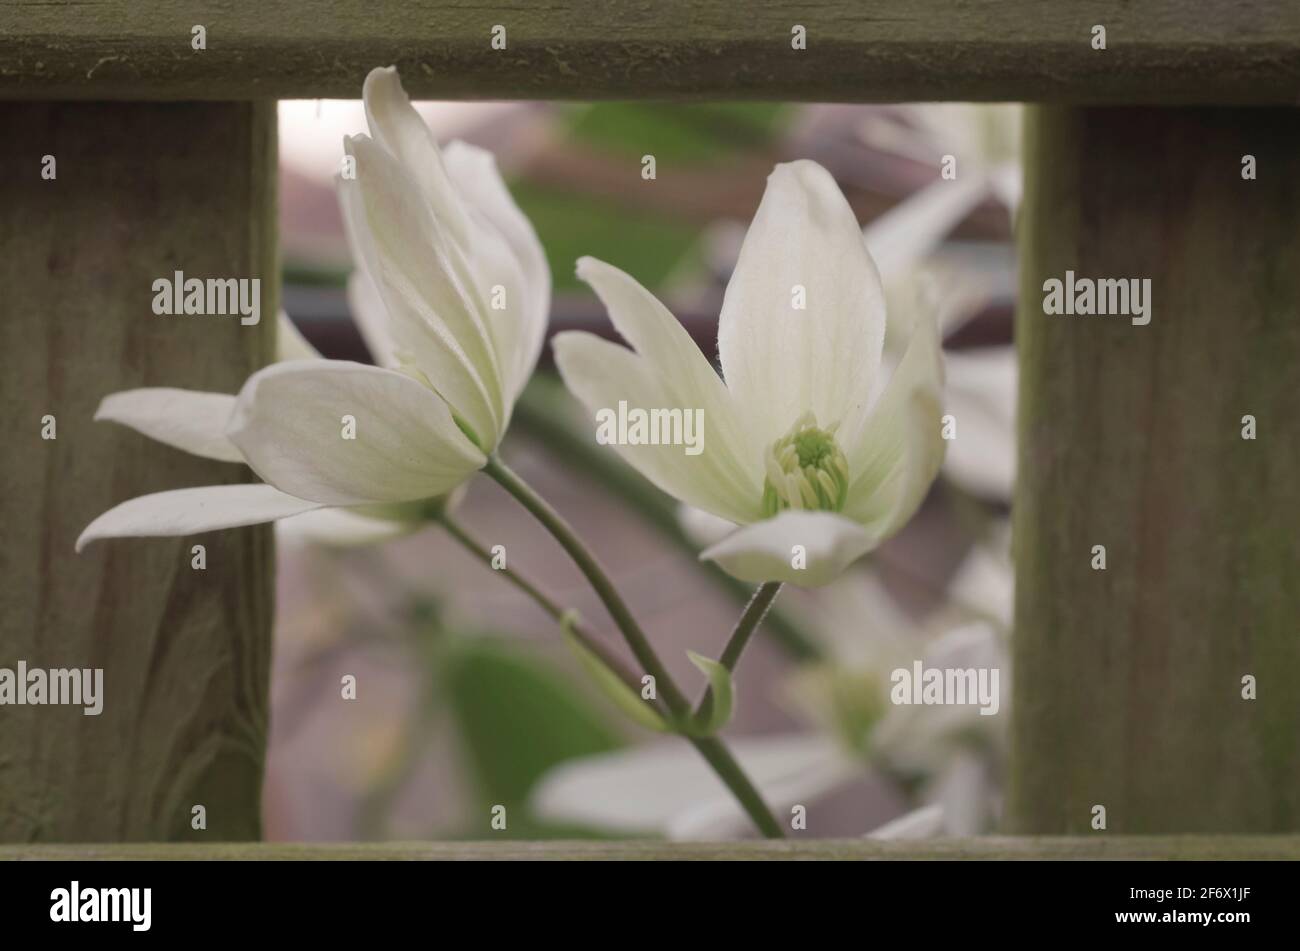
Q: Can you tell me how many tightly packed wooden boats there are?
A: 0